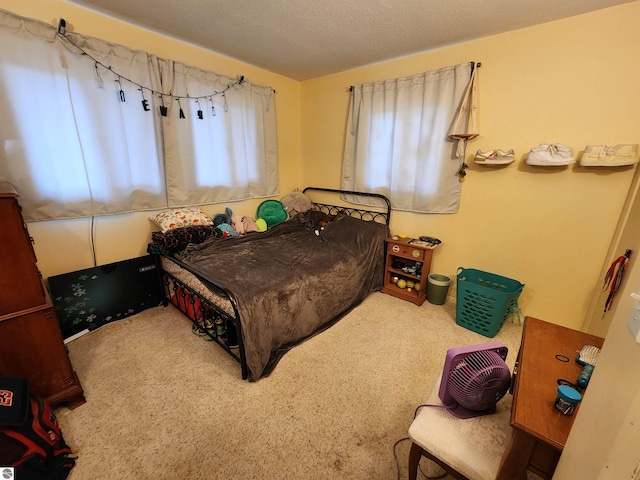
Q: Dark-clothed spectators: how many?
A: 0